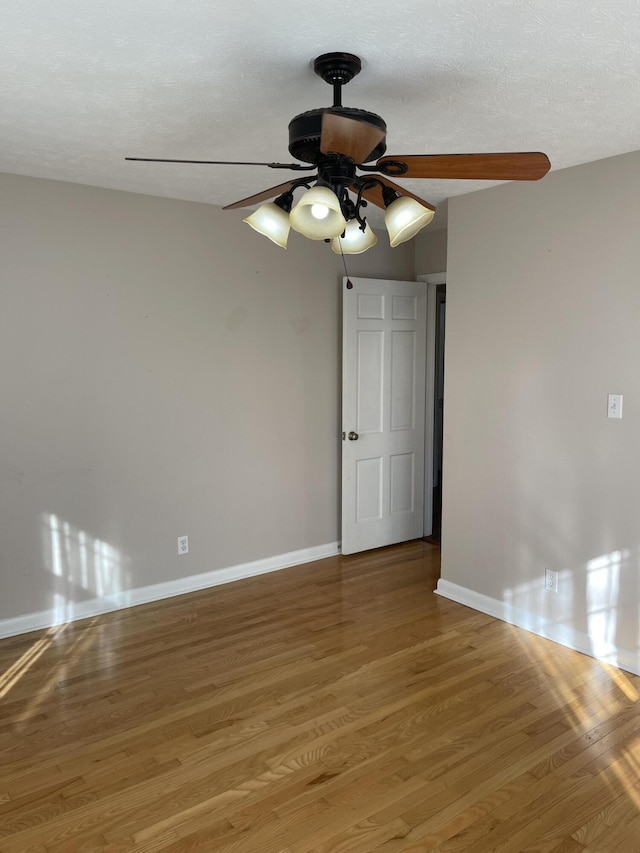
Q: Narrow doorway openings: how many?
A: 1